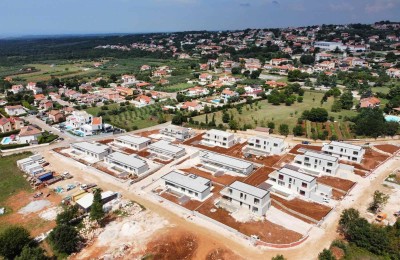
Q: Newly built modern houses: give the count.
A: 13